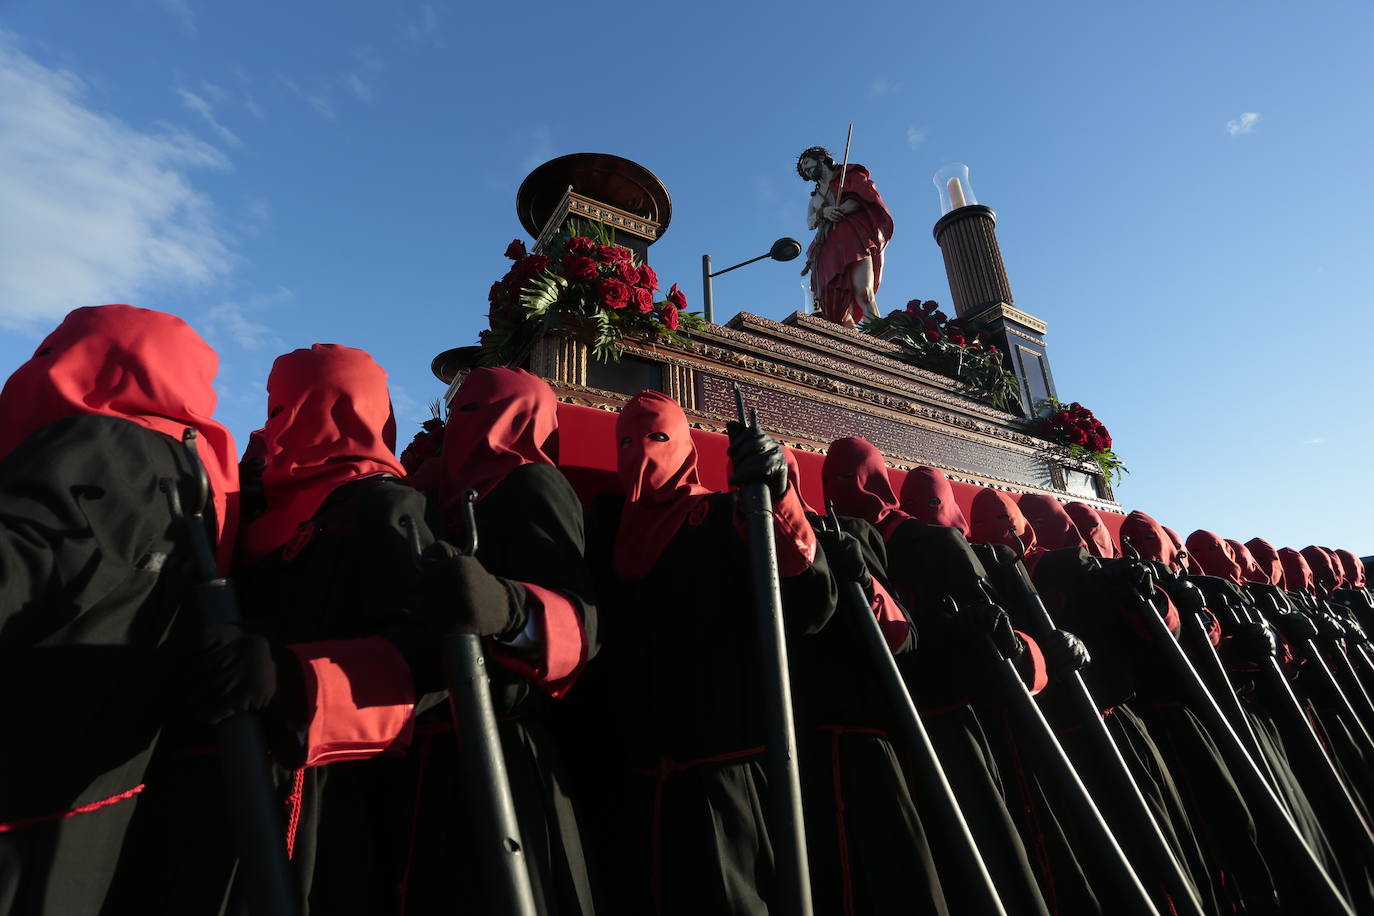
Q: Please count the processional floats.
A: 1